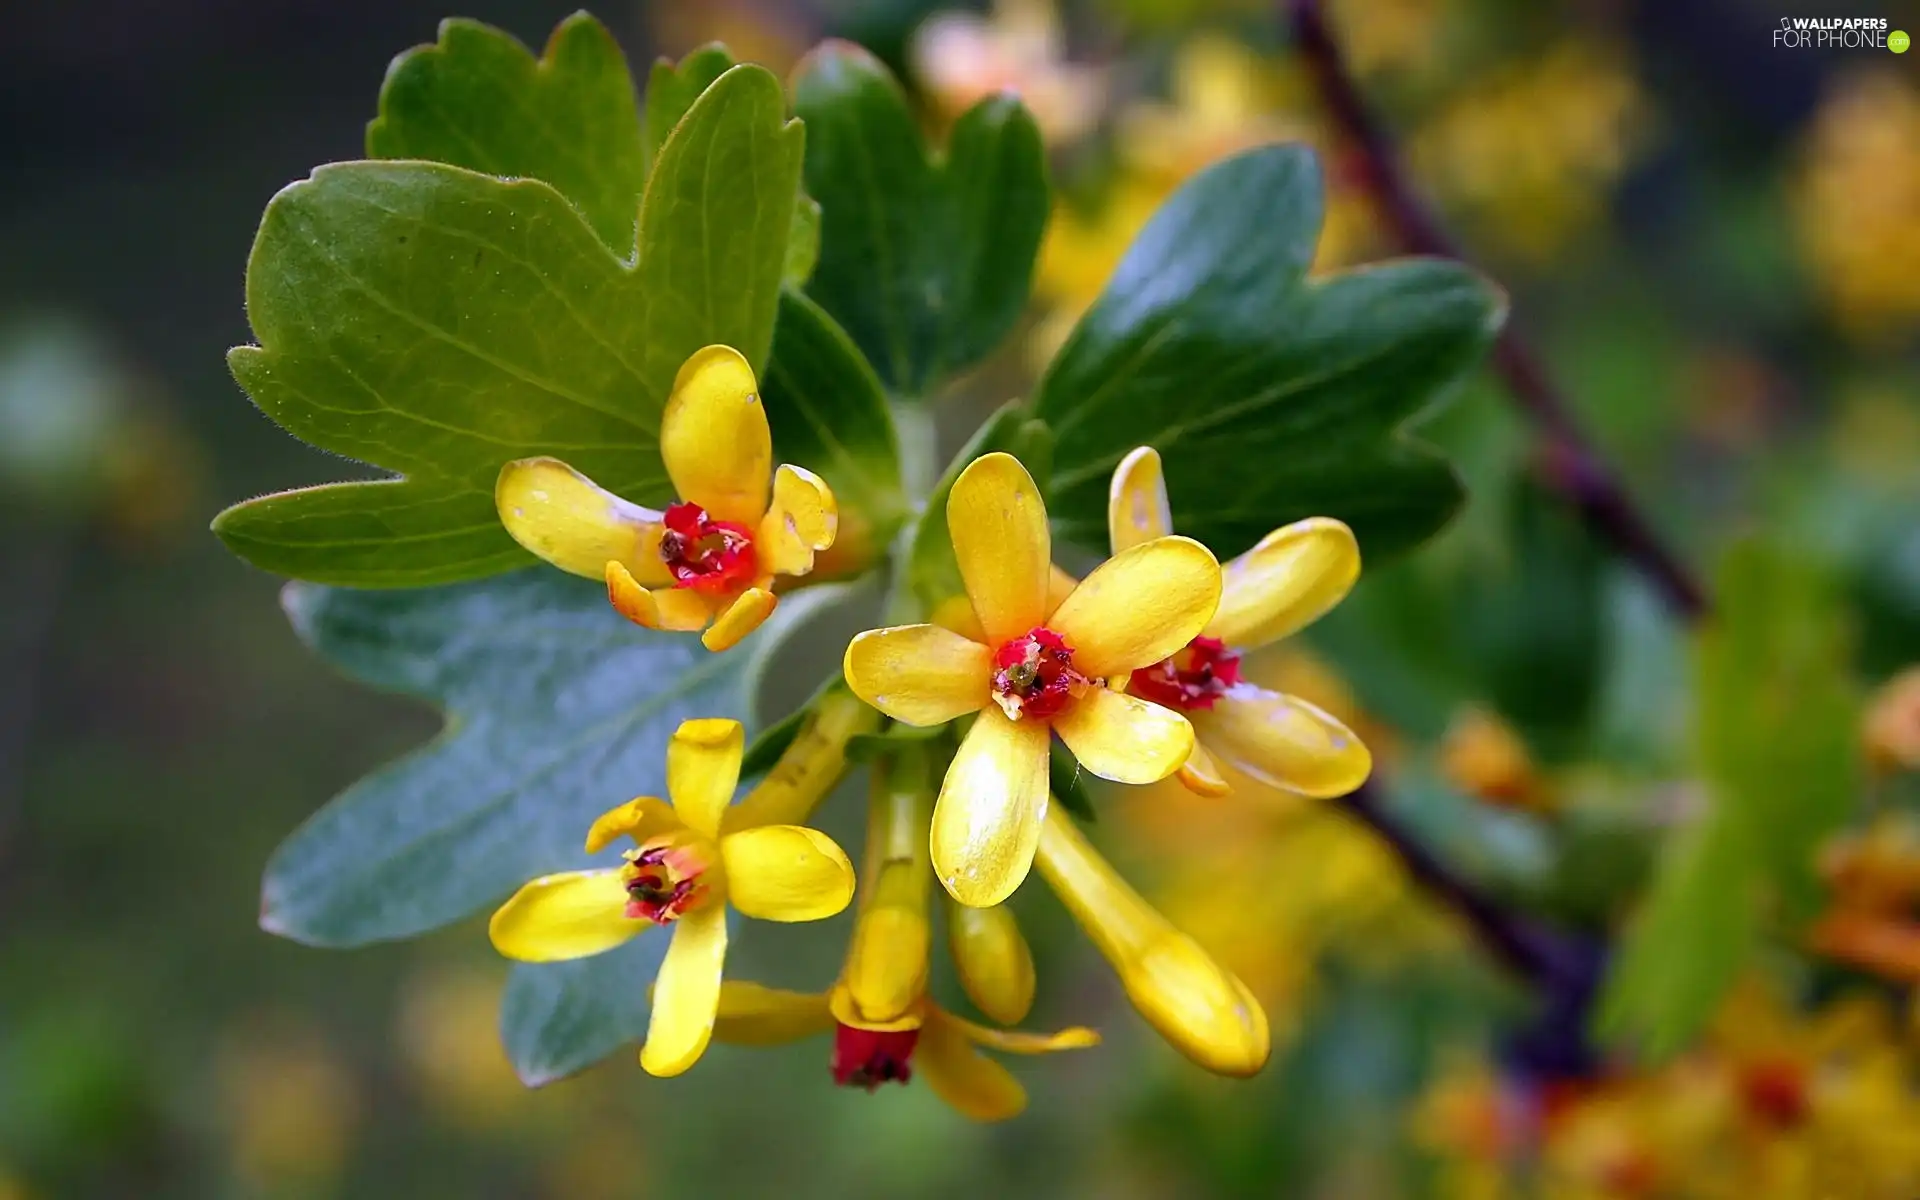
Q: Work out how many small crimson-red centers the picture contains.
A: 5